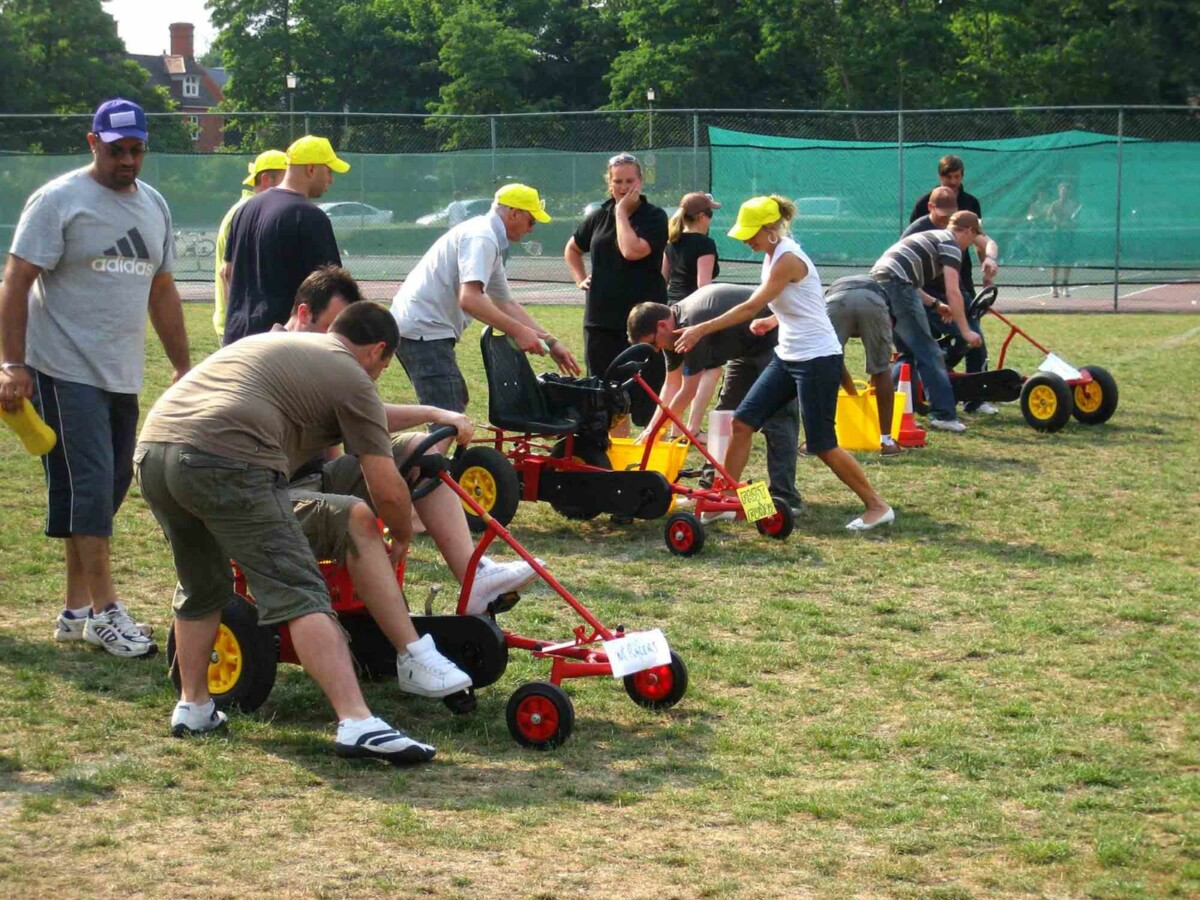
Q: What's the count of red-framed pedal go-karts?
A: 3